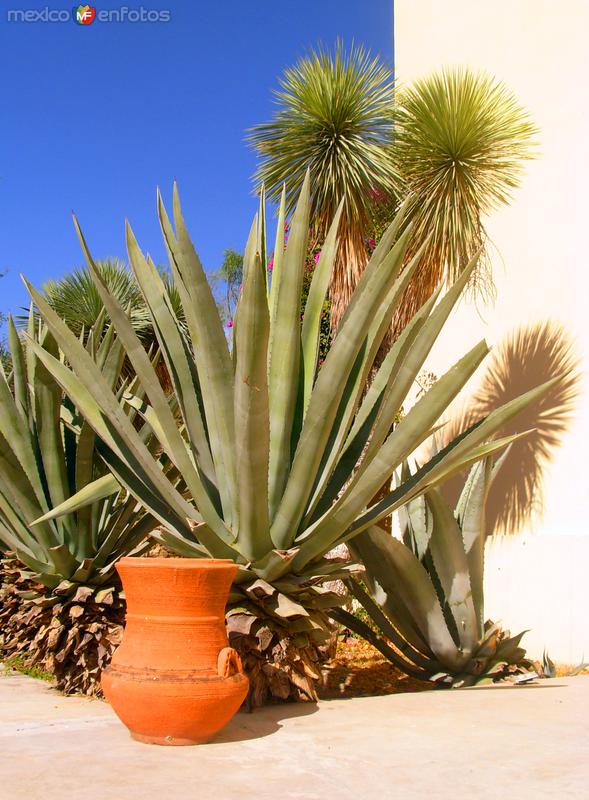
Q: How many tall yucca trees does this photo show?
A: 2